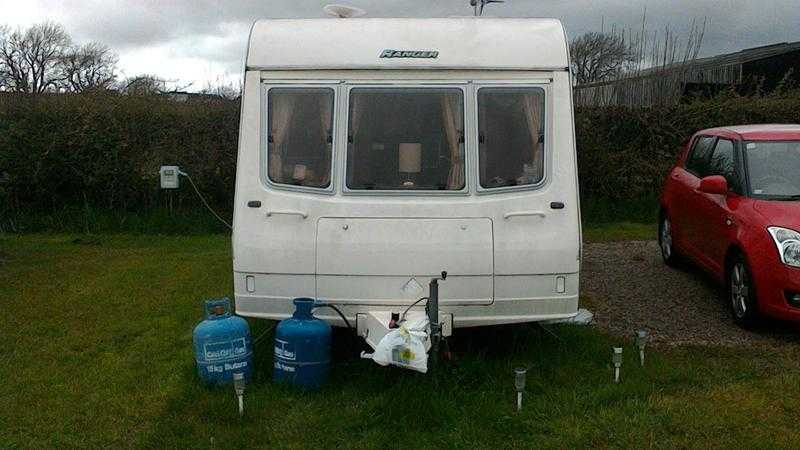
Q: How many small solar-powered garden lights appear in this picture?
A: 4